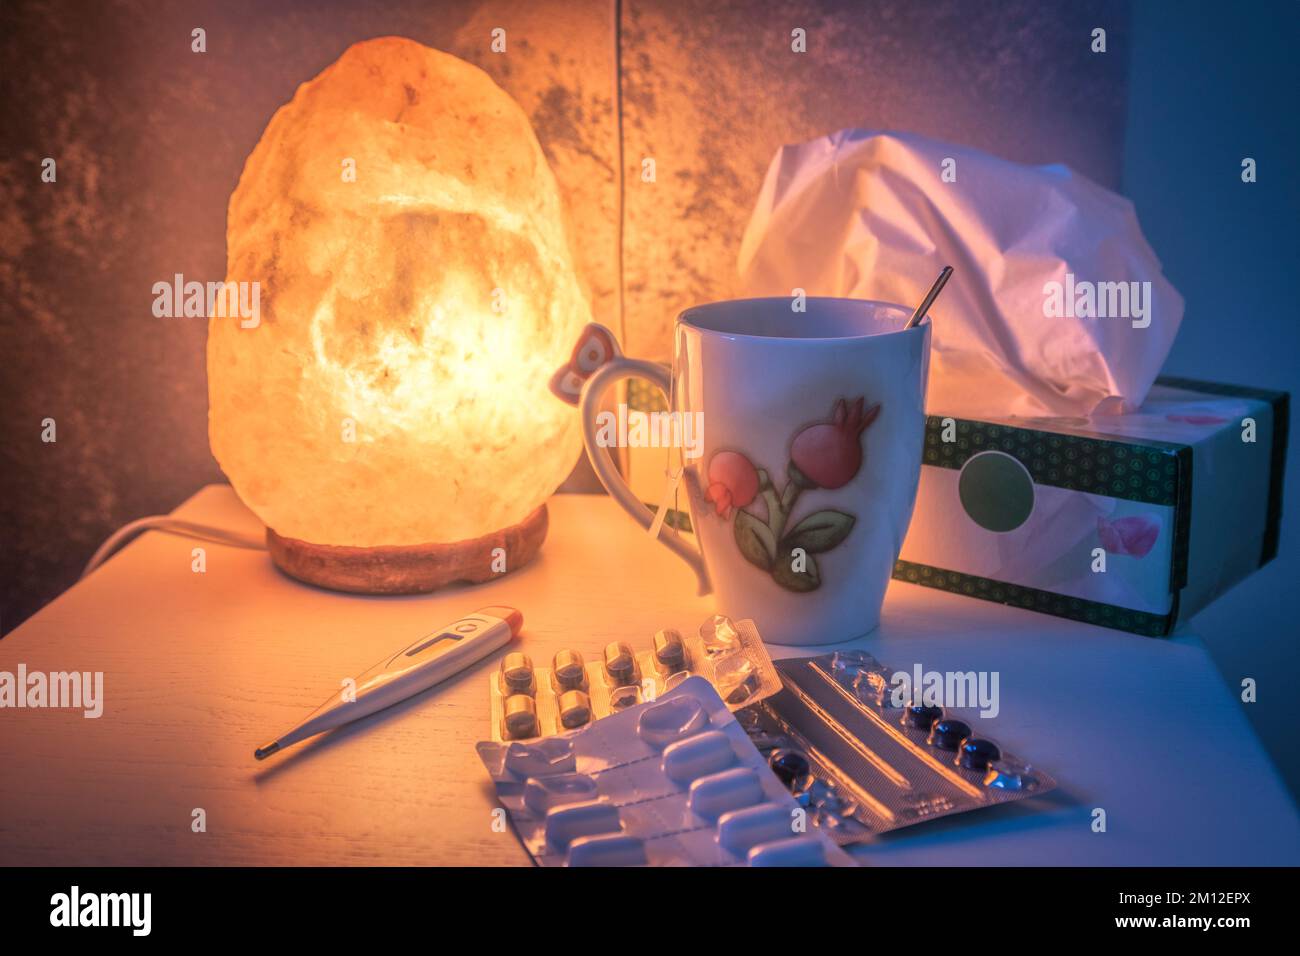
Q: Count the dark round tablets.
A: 4